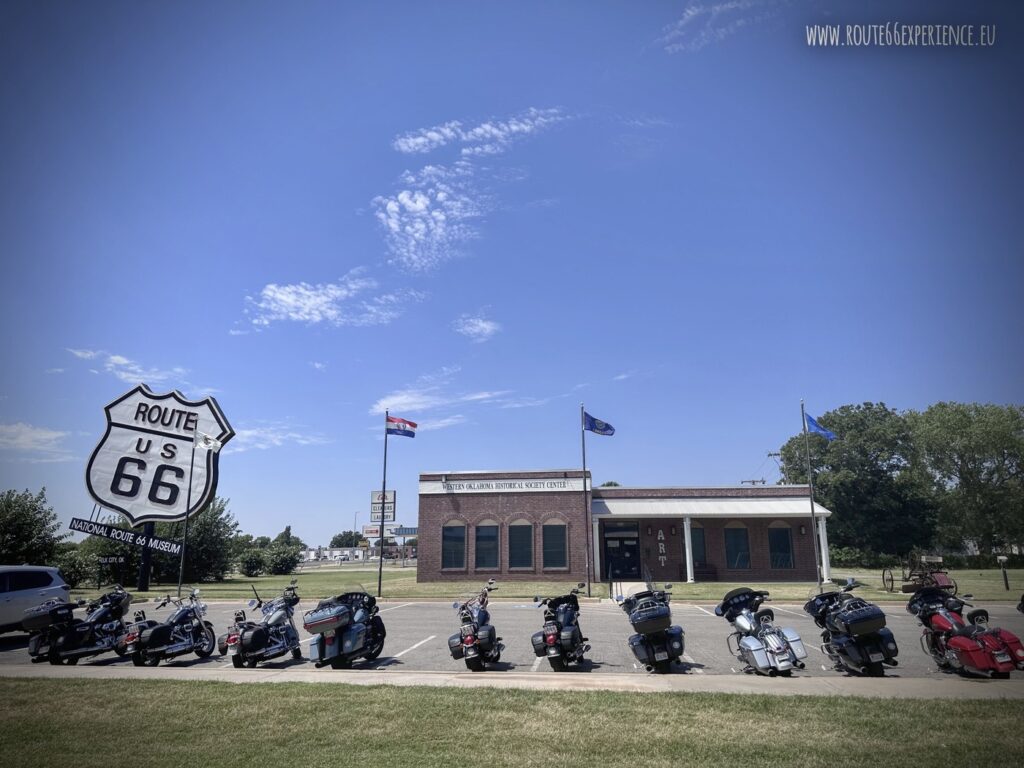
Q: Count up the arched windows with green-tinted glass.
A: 7